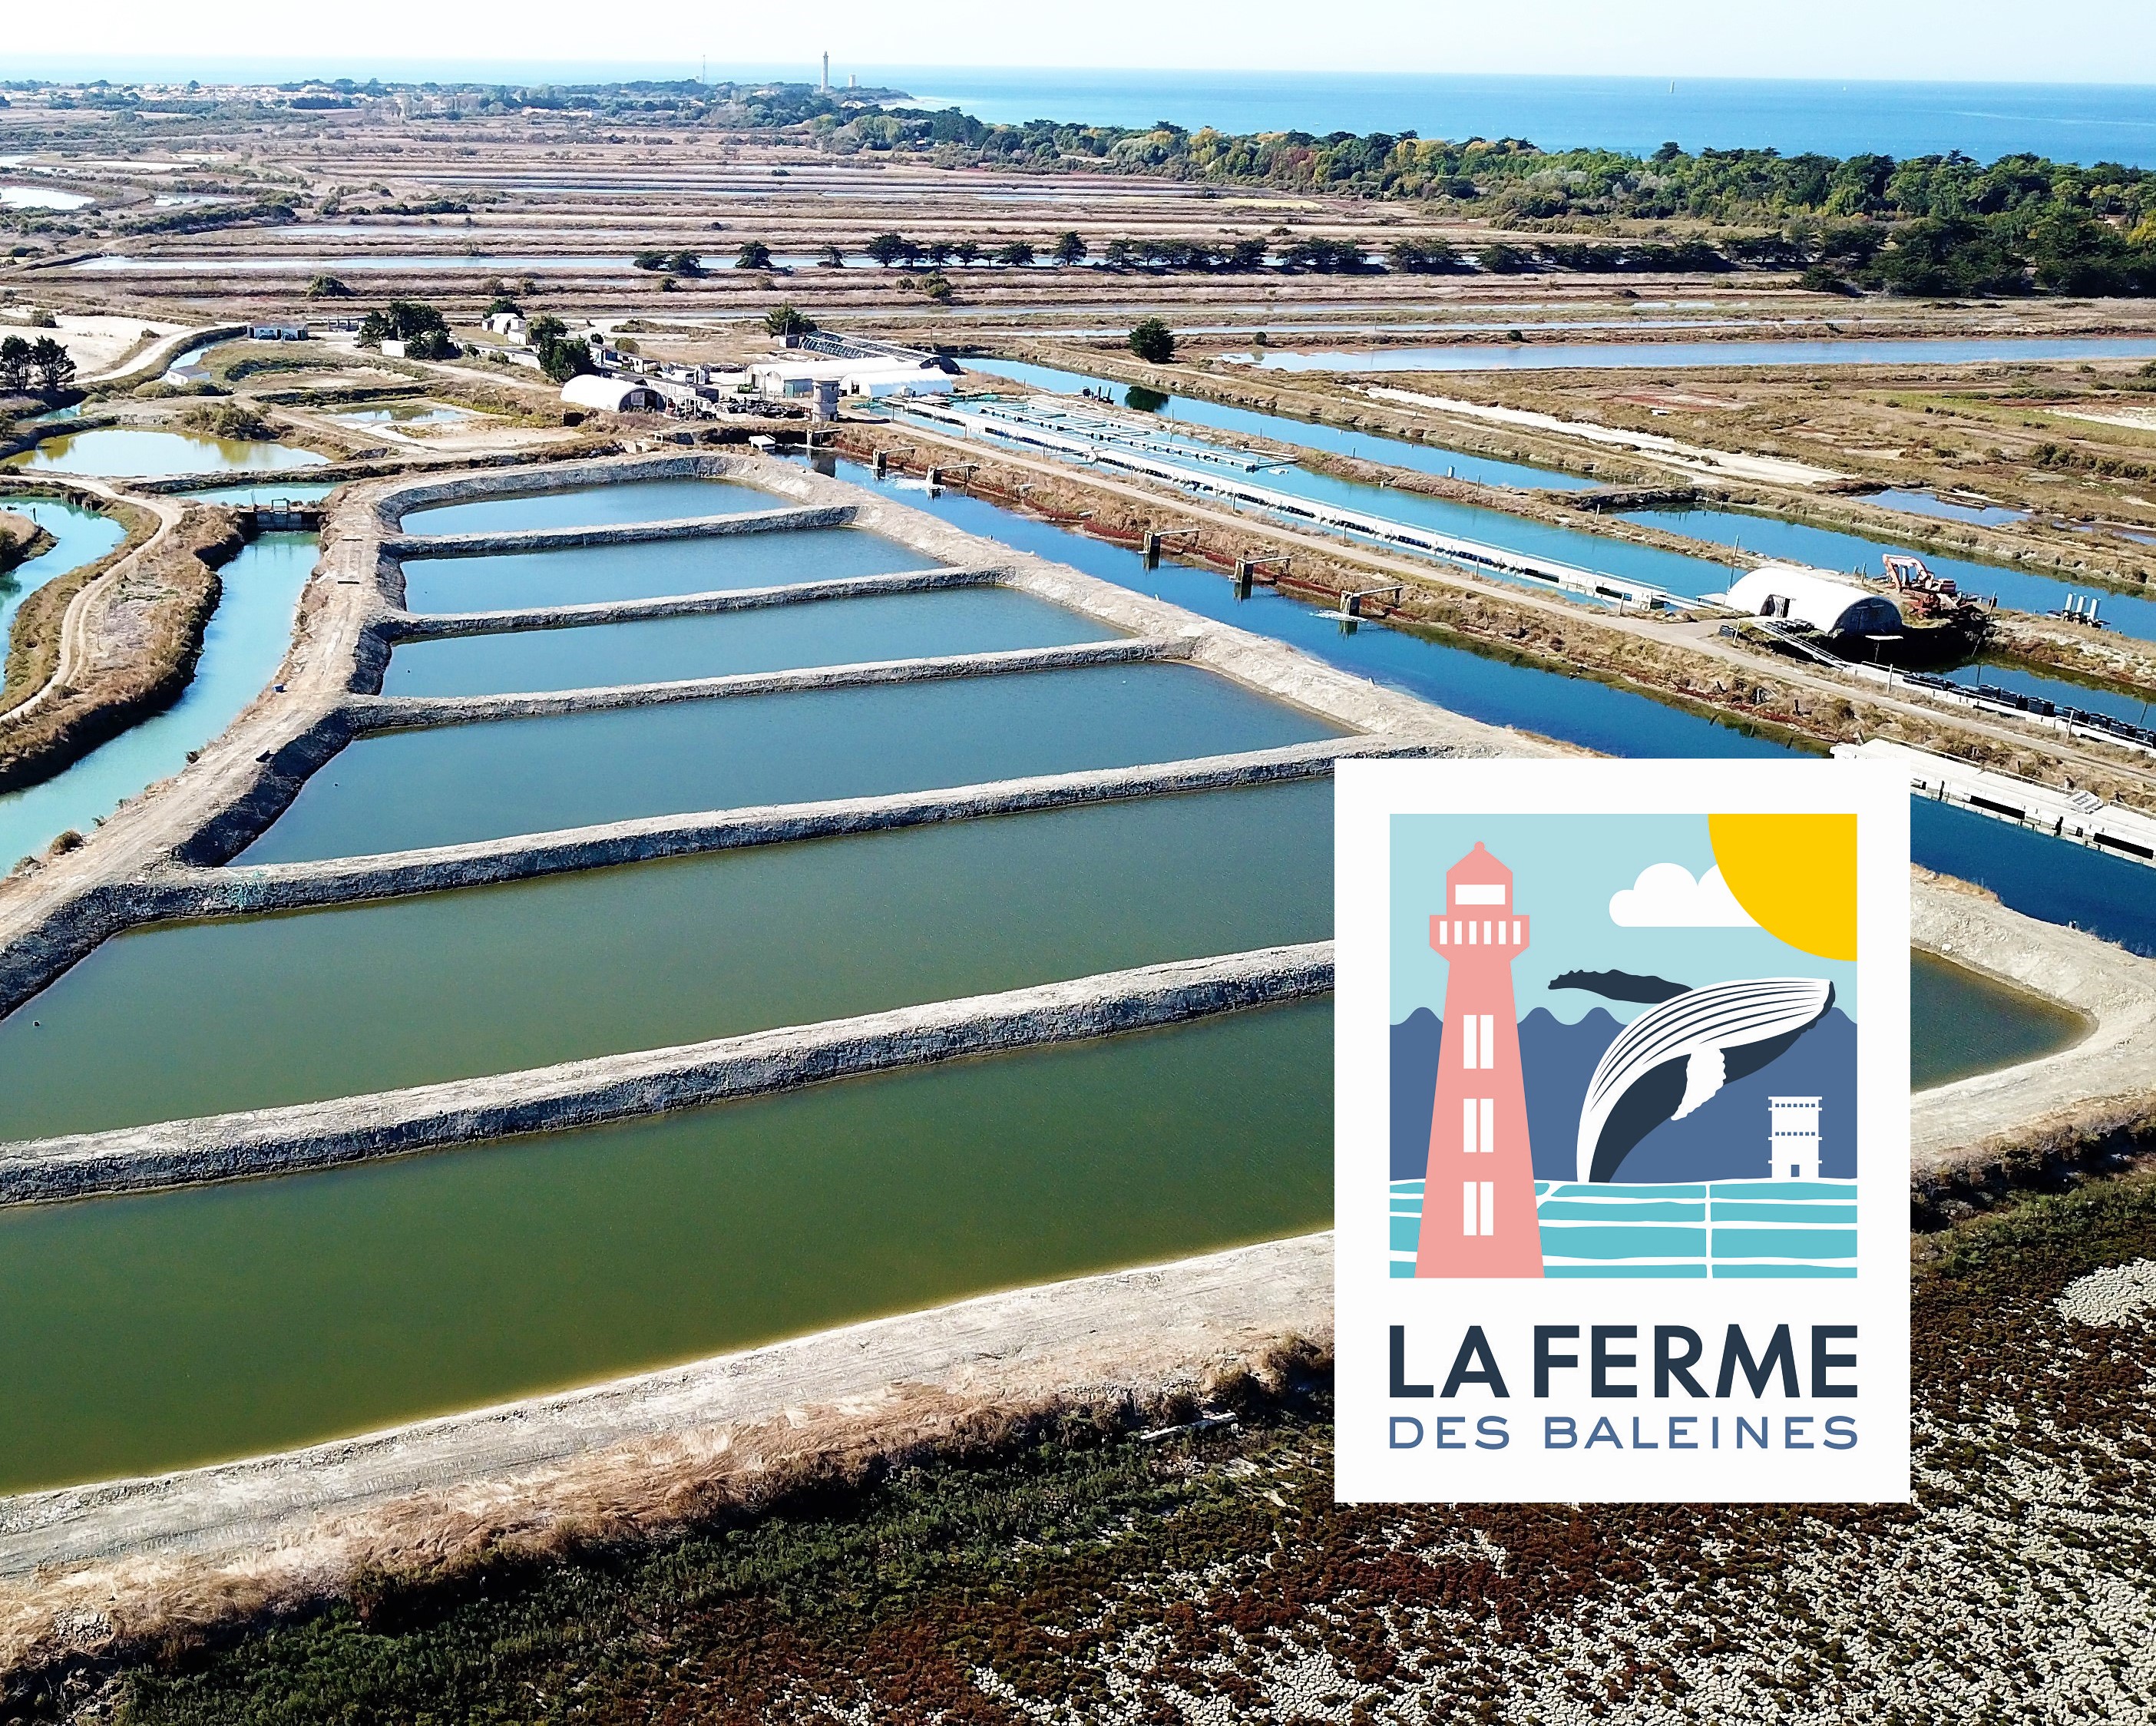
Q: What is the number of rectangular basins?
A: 6